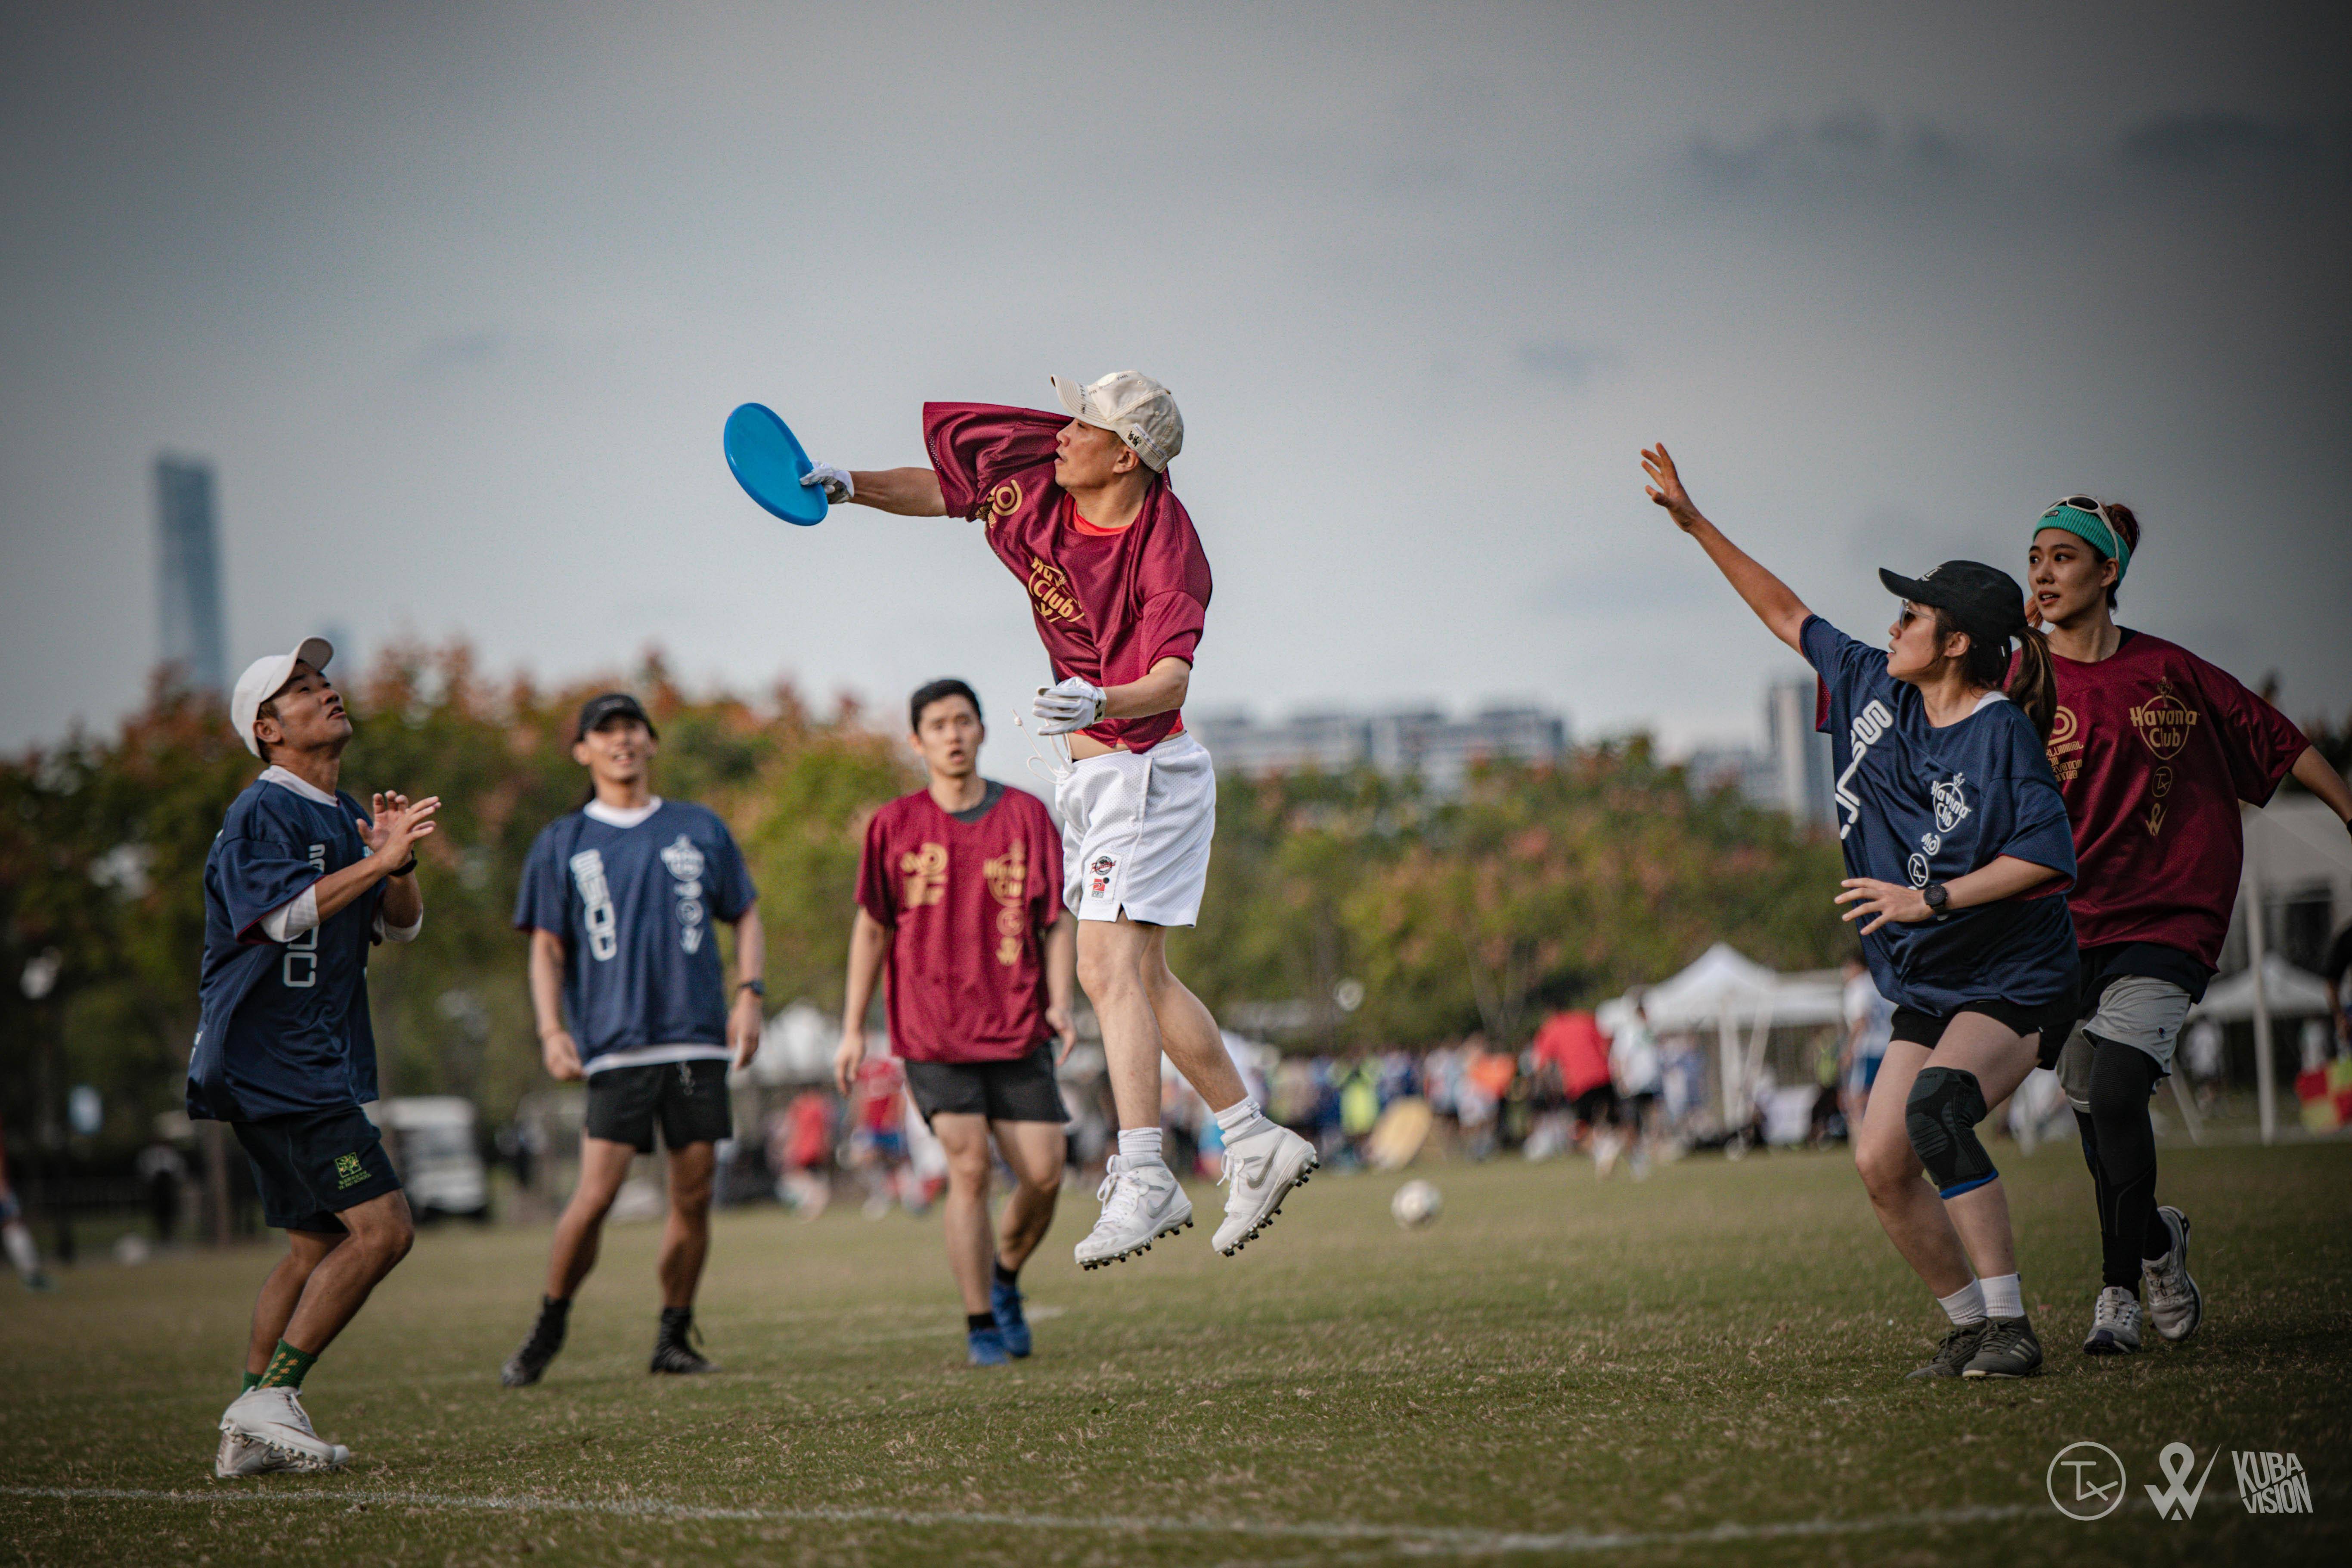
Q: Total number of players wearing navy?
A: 3